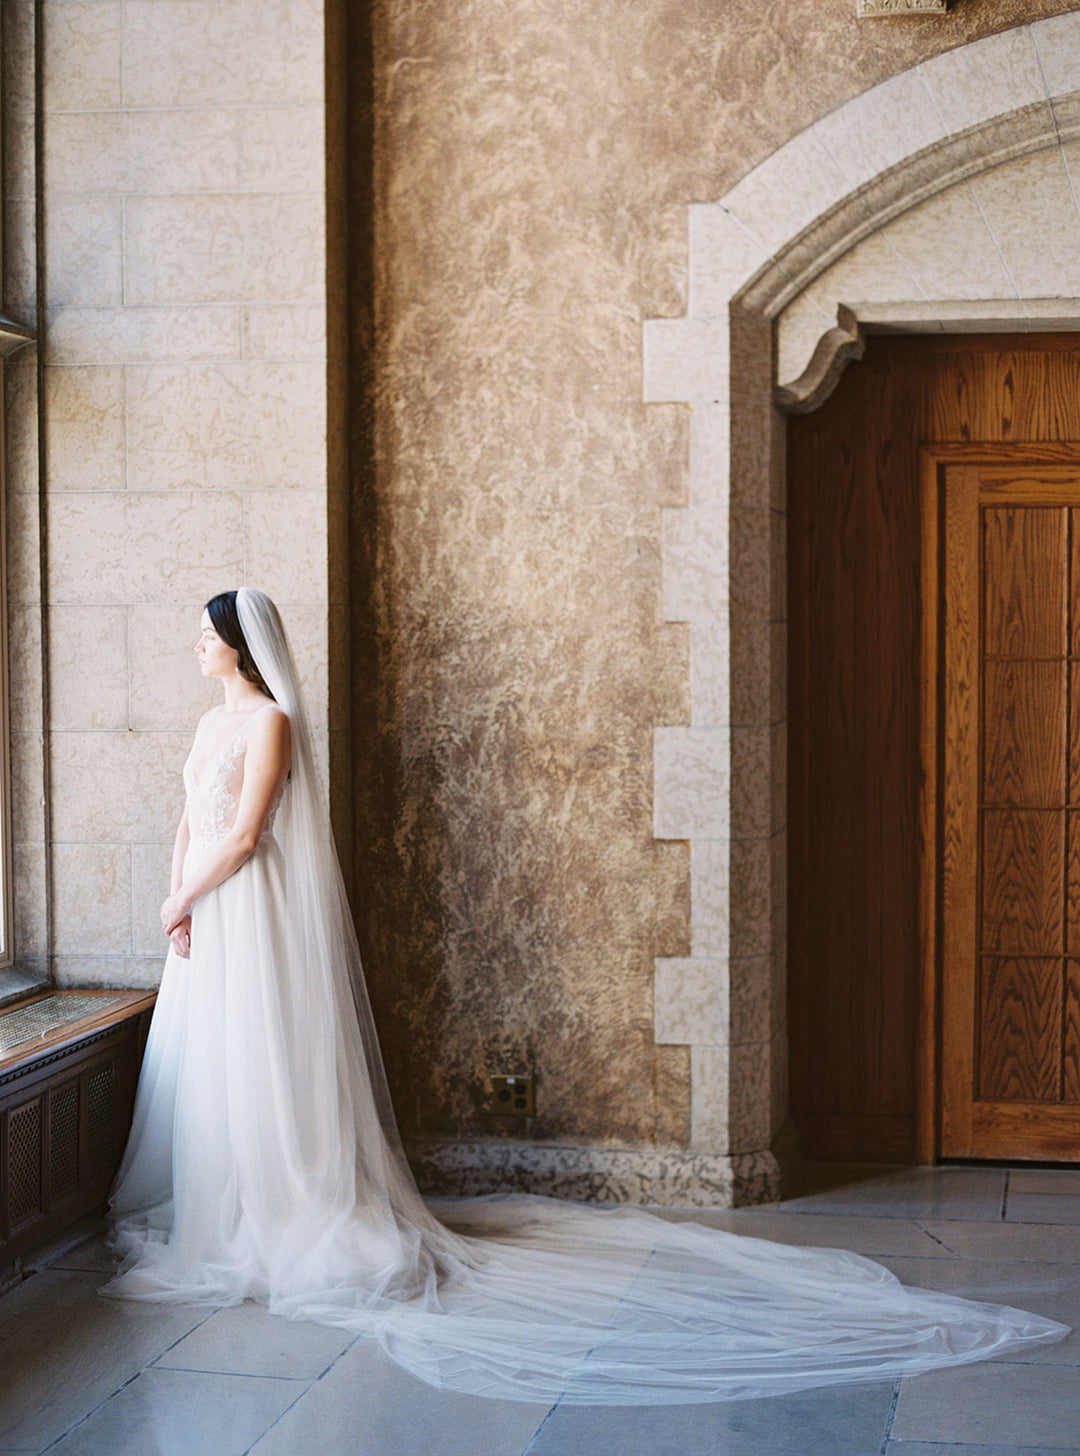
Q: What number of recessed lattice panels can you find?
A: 3